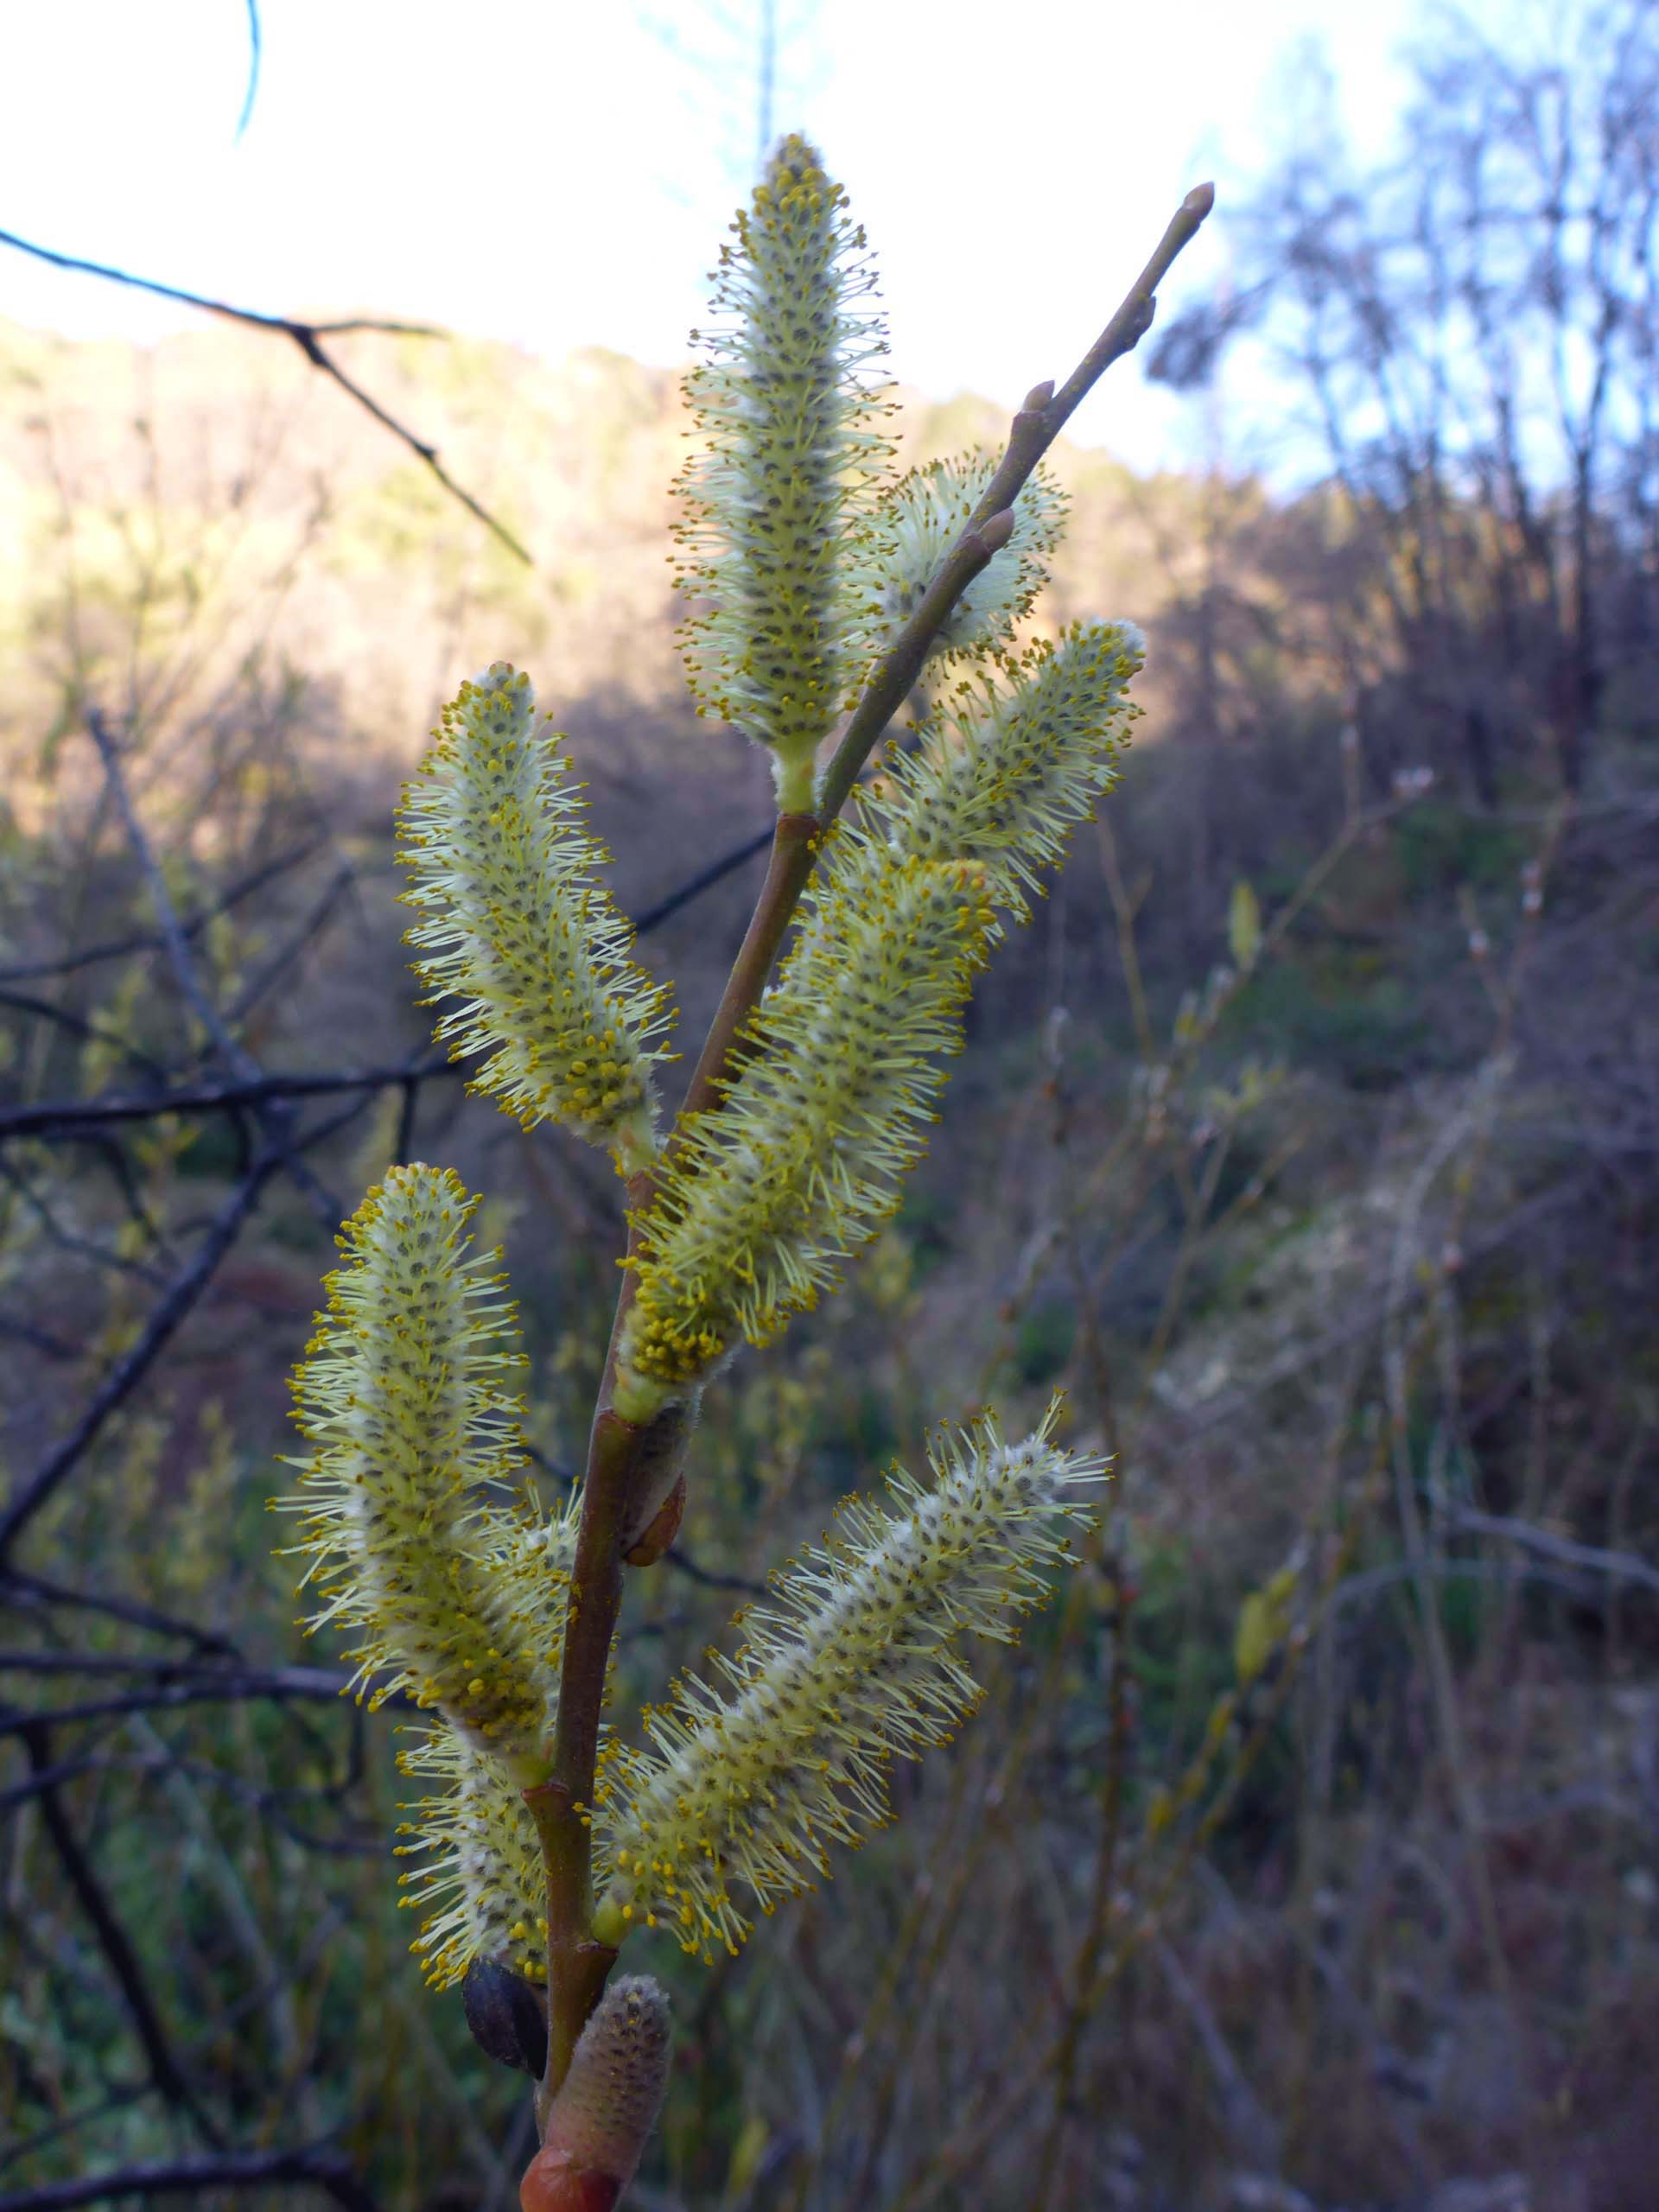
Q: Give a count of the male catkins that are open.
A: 8